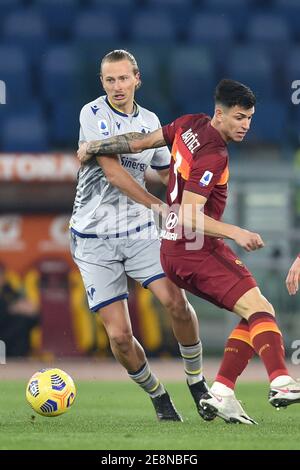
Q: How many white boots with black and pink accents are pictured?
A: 2